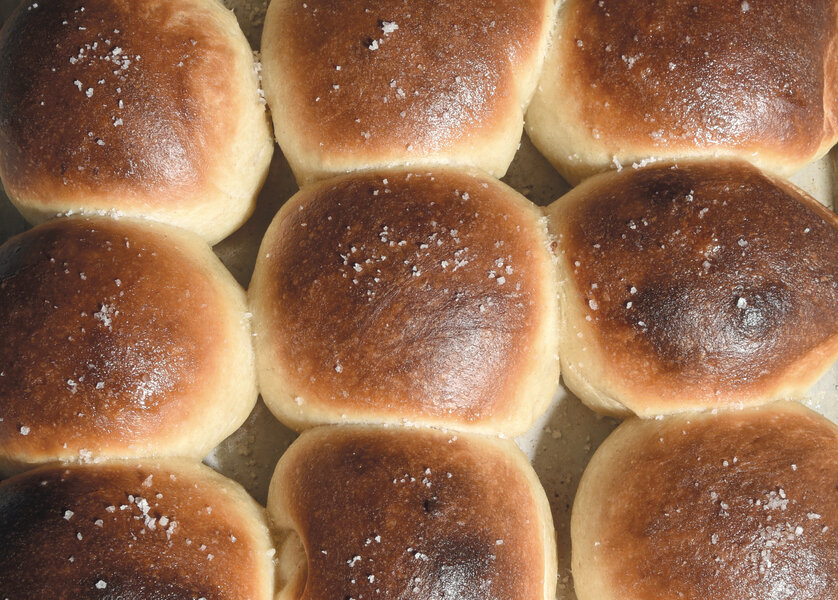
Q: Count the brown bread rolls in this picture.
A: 9